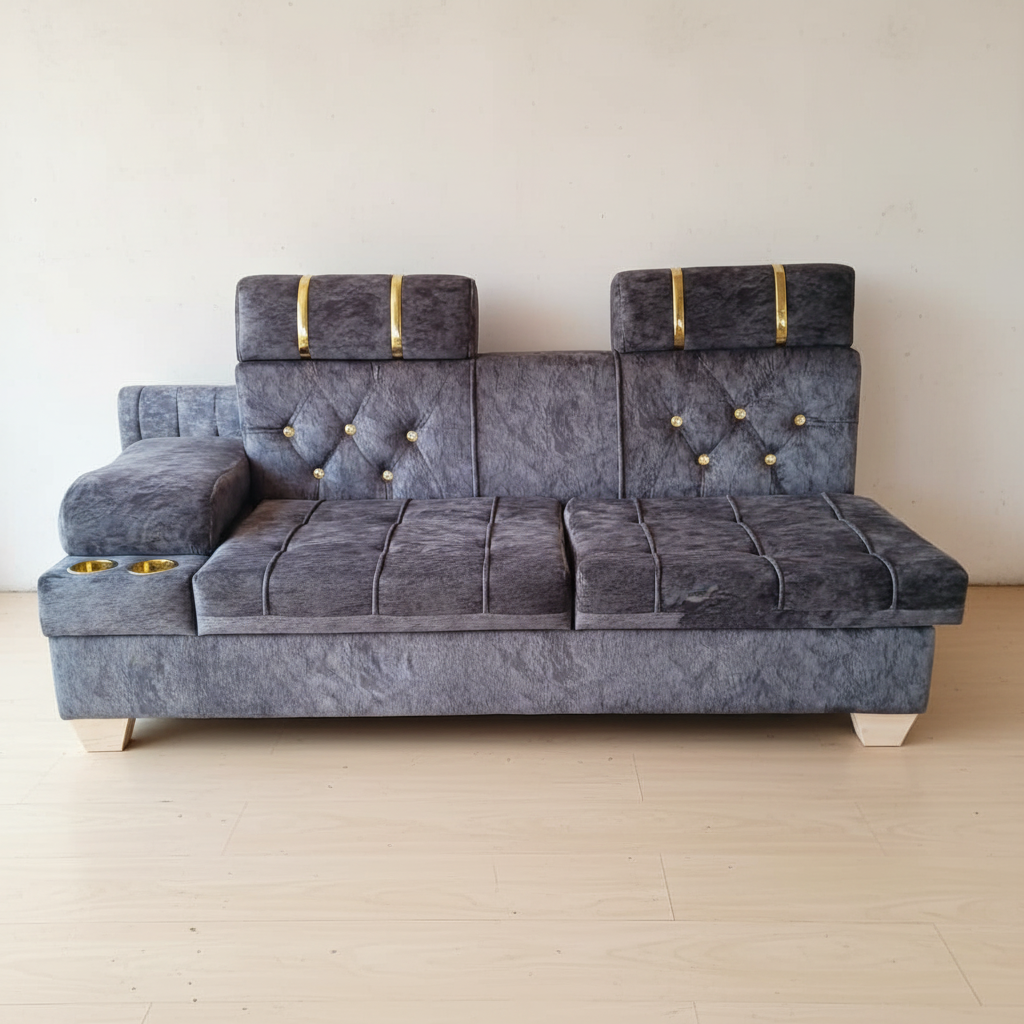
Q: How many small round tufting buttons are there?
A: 10